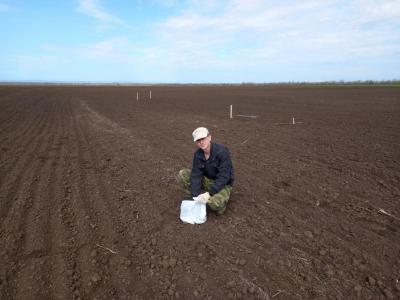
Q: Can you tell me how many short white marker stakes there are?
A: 4